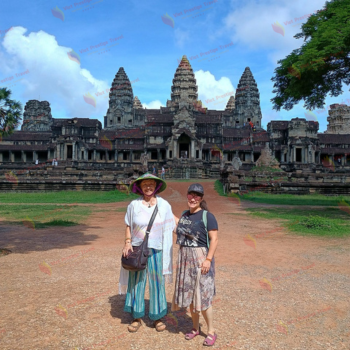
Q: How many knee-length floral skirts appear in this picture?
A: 1